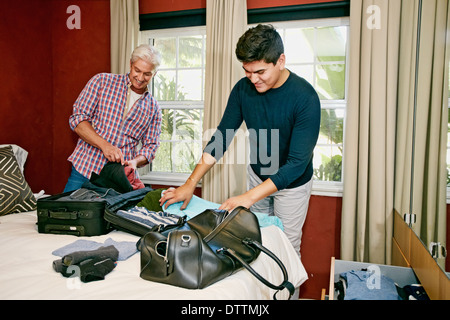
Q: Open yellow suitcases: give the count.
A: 0